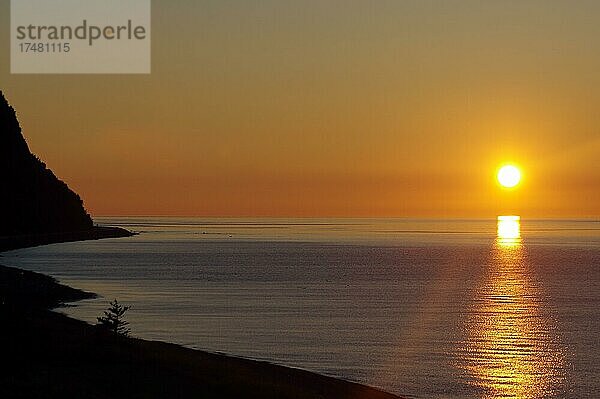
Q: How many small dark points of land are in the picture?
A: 2